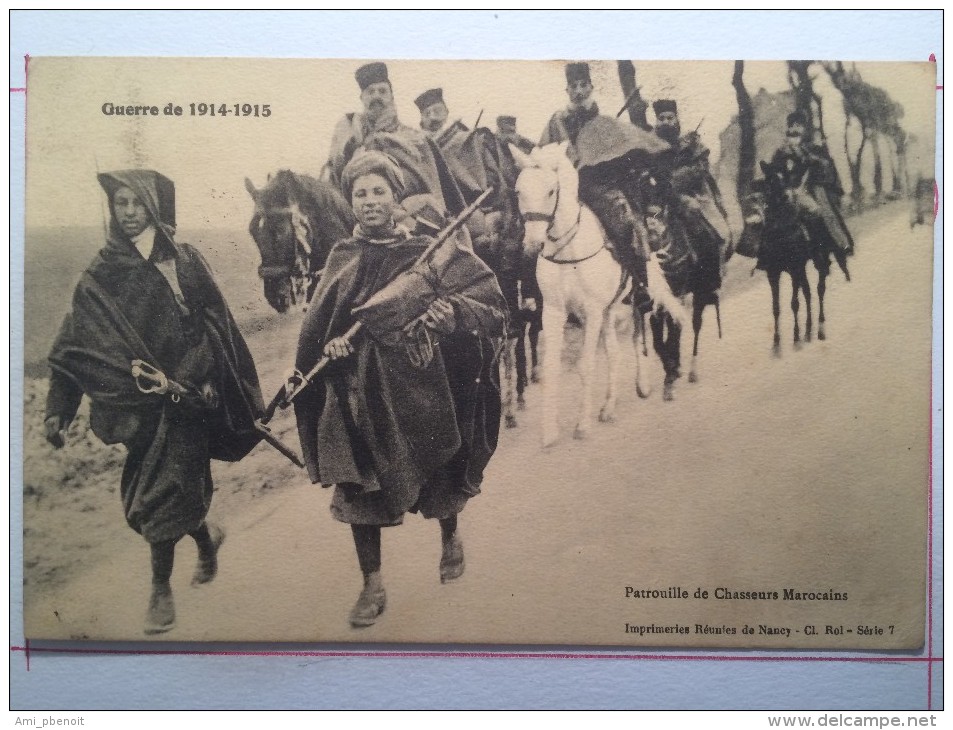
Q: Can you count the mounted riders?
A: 6